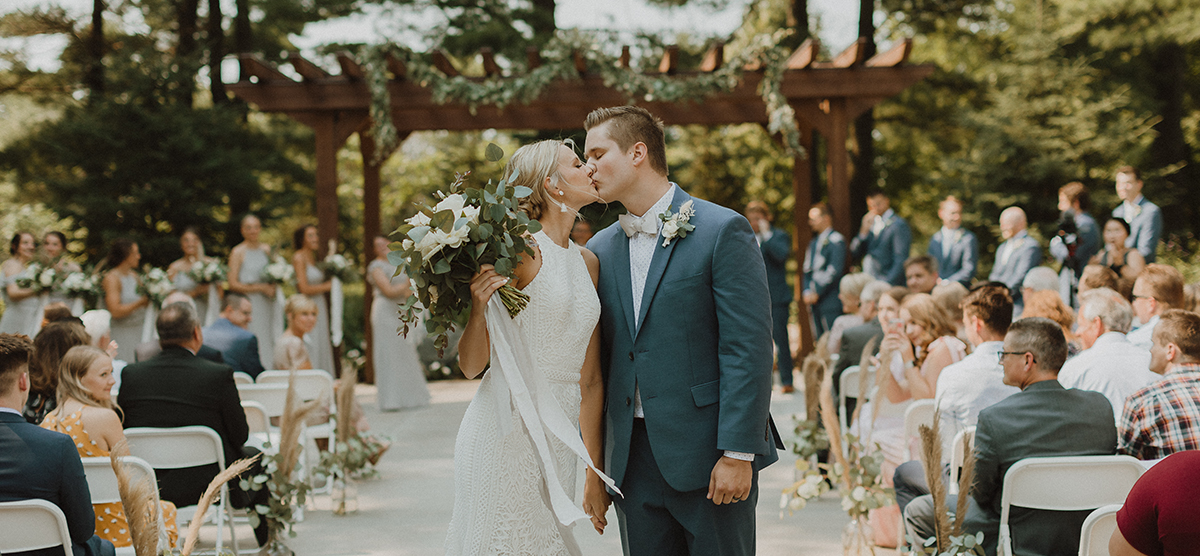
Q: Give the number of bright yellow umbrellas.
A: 0